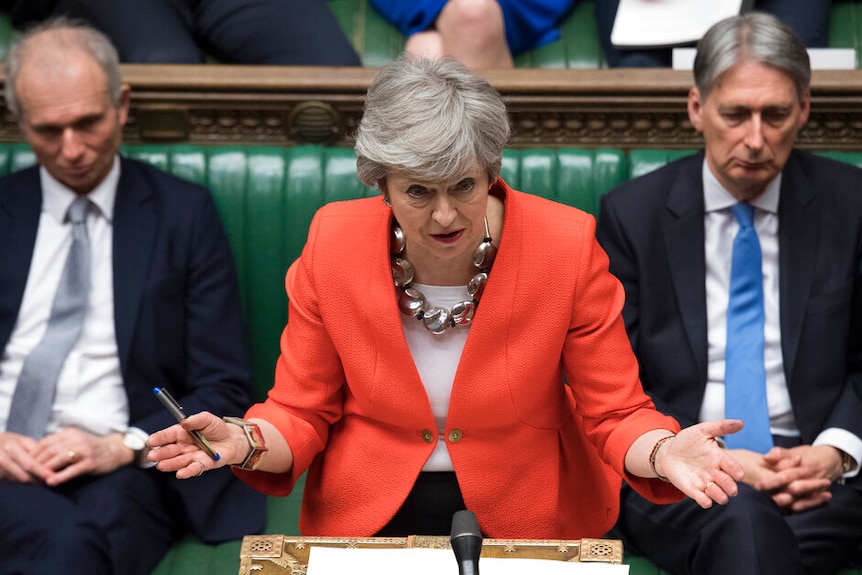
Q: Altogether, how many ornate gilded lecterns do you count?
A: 1